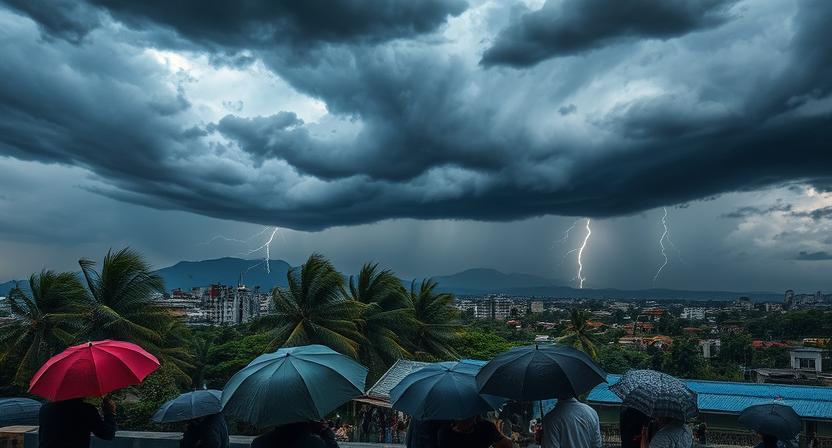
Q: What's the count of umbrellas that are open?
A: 8